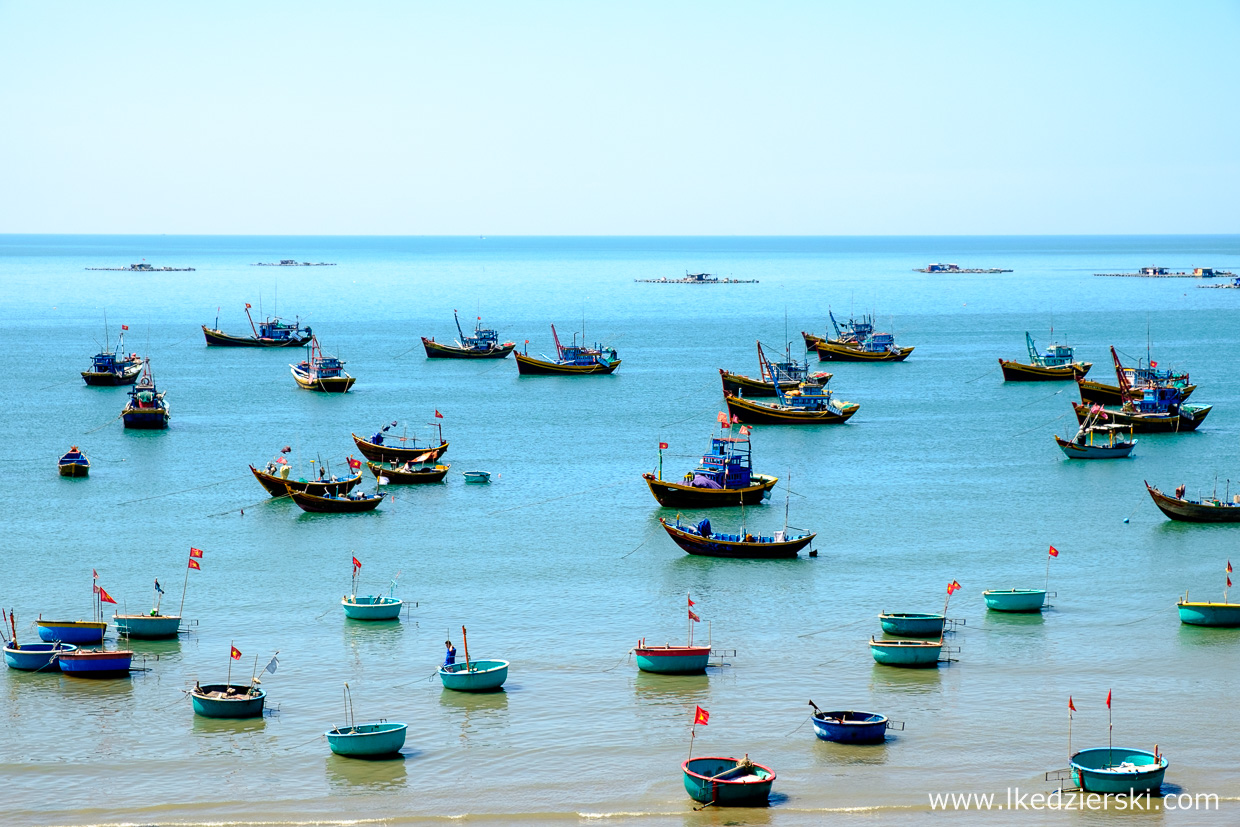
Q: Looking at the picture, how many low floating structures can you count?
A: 6